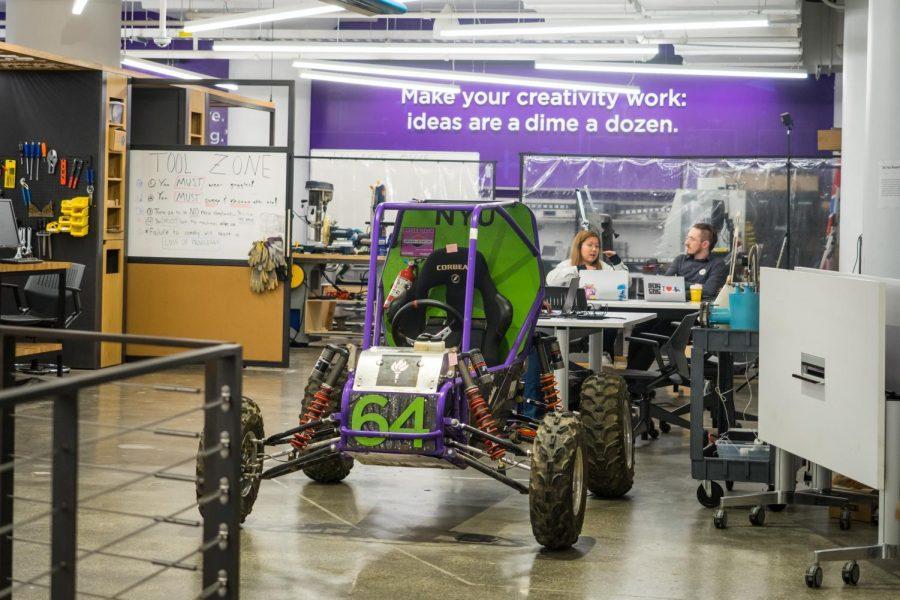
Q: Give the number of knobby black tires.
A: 4